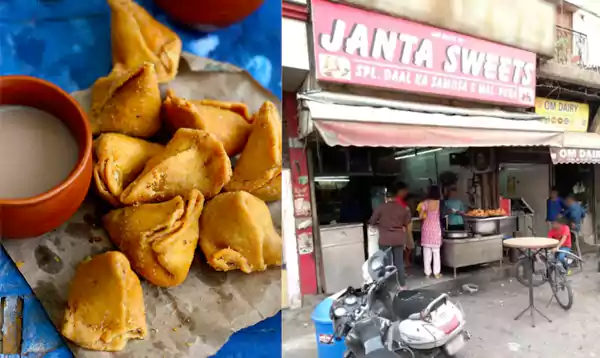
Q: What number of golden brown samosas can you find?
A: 9